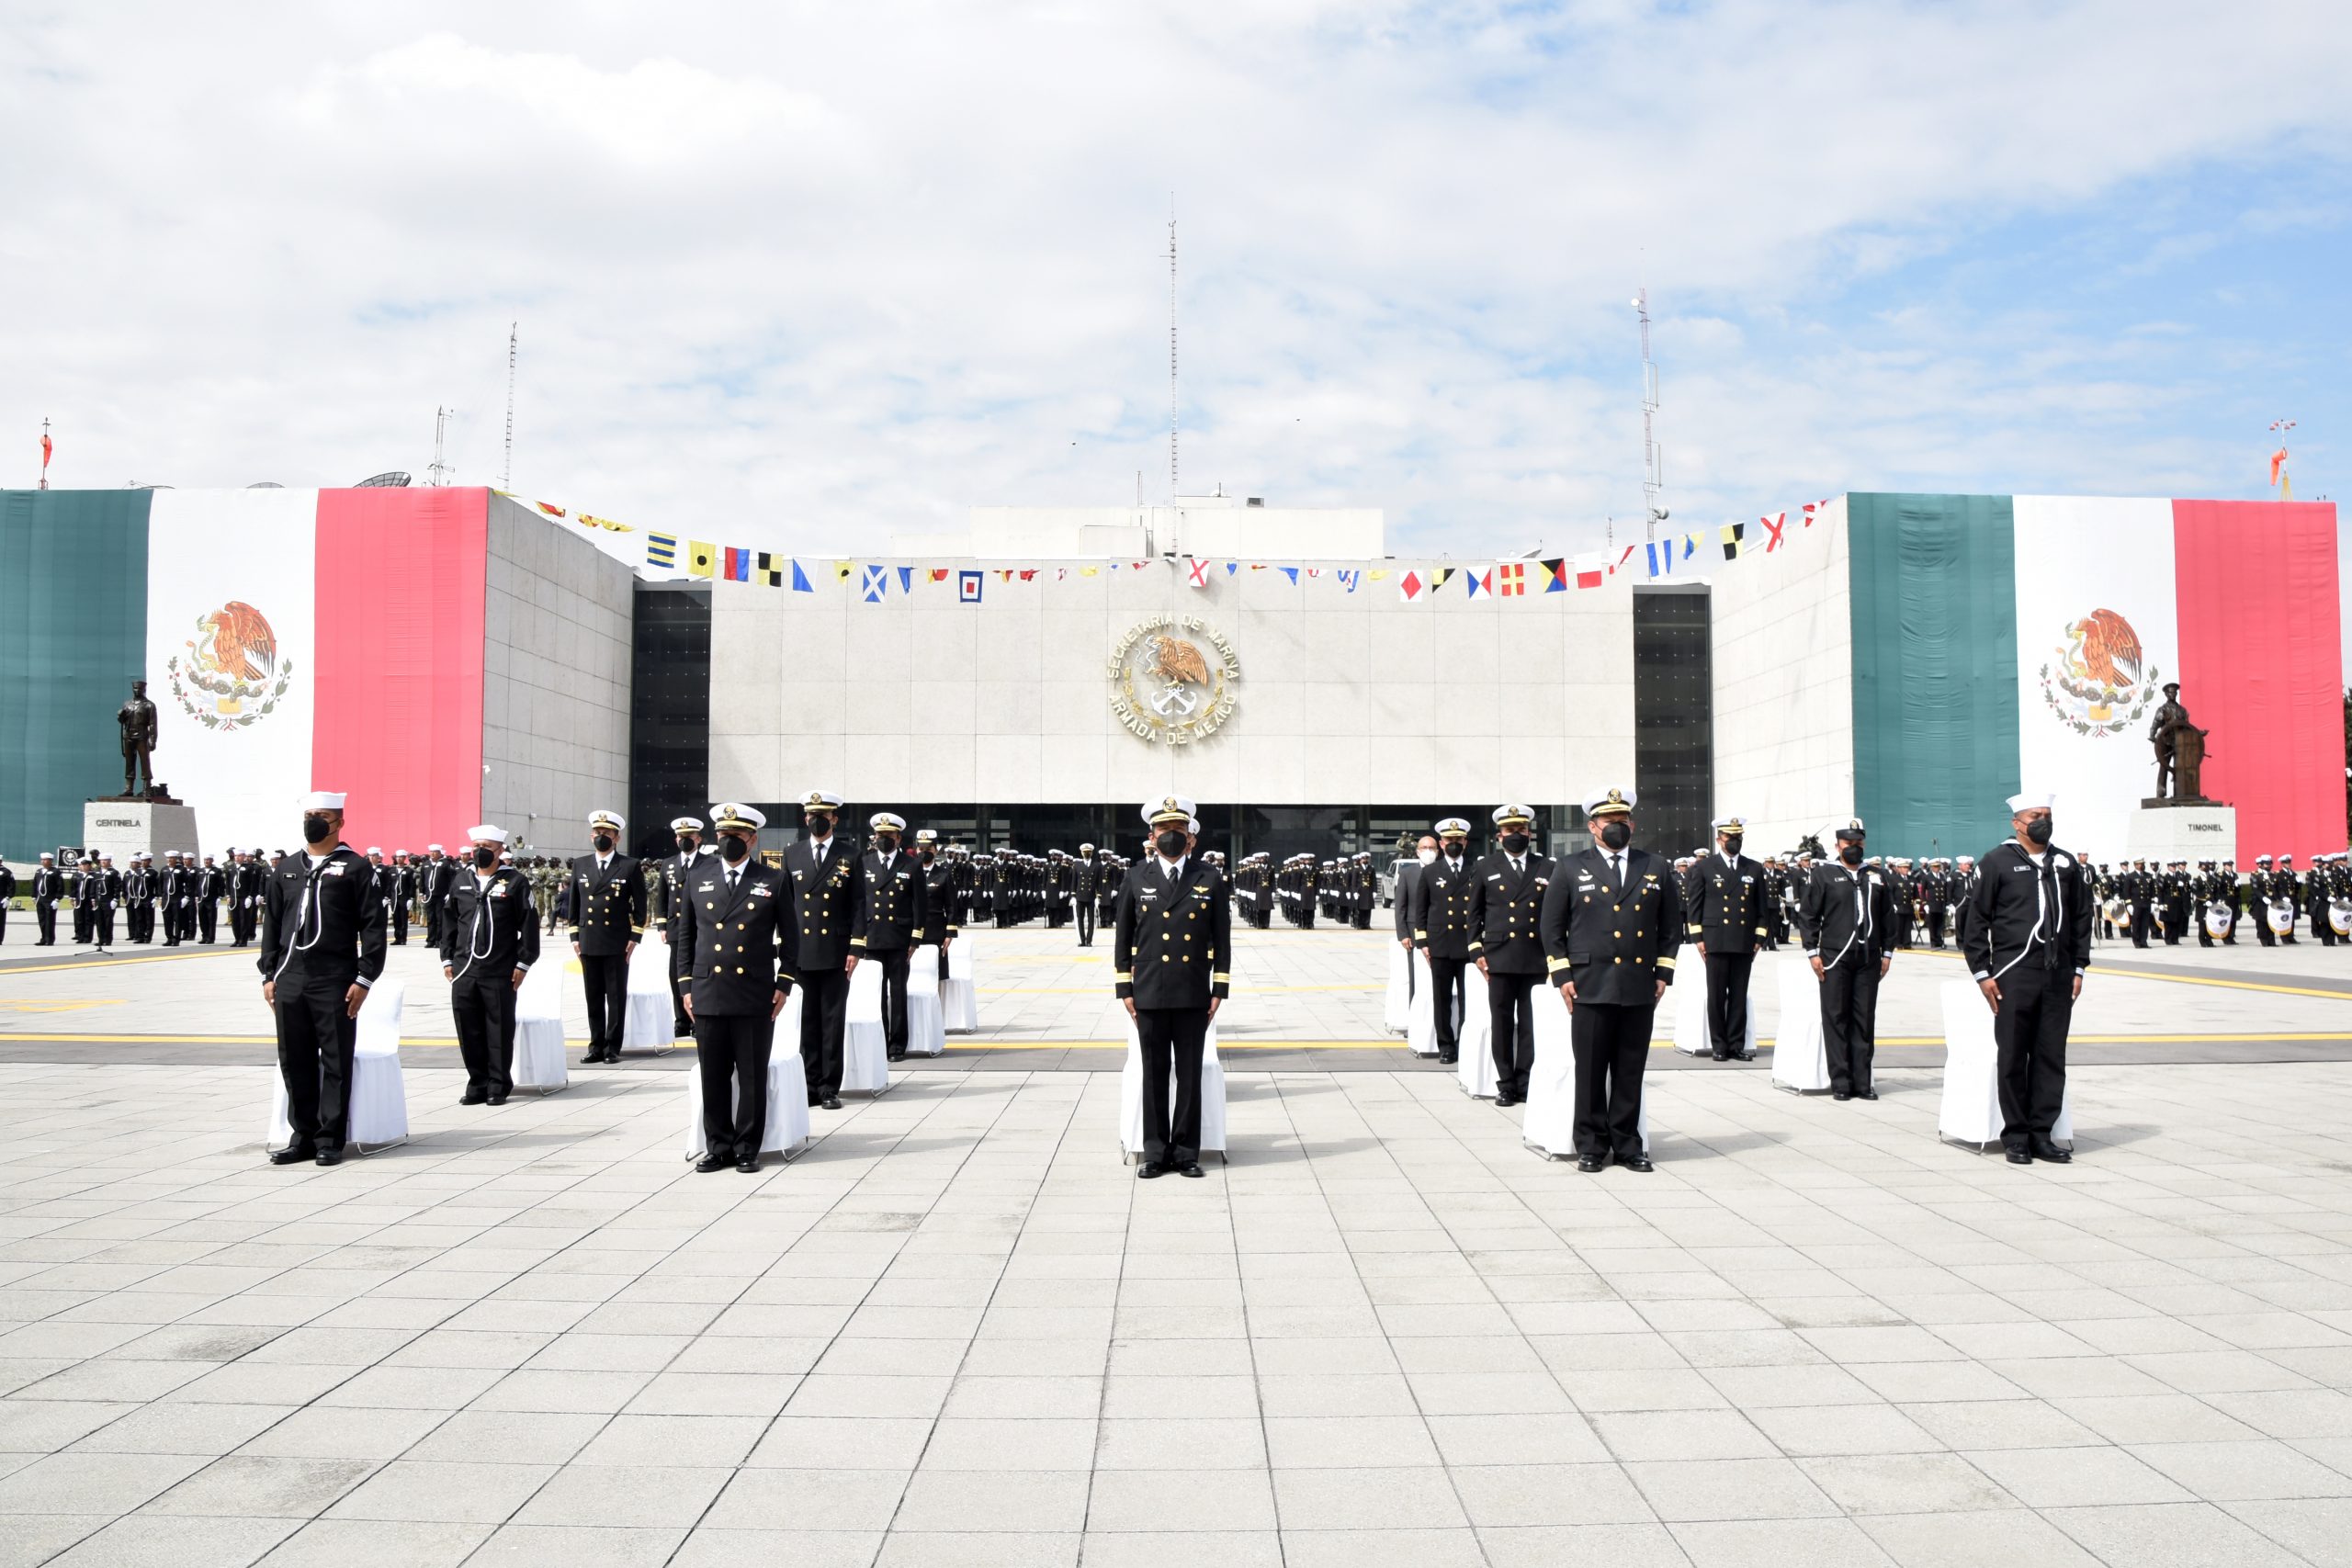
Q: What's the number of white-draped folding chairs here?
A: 15